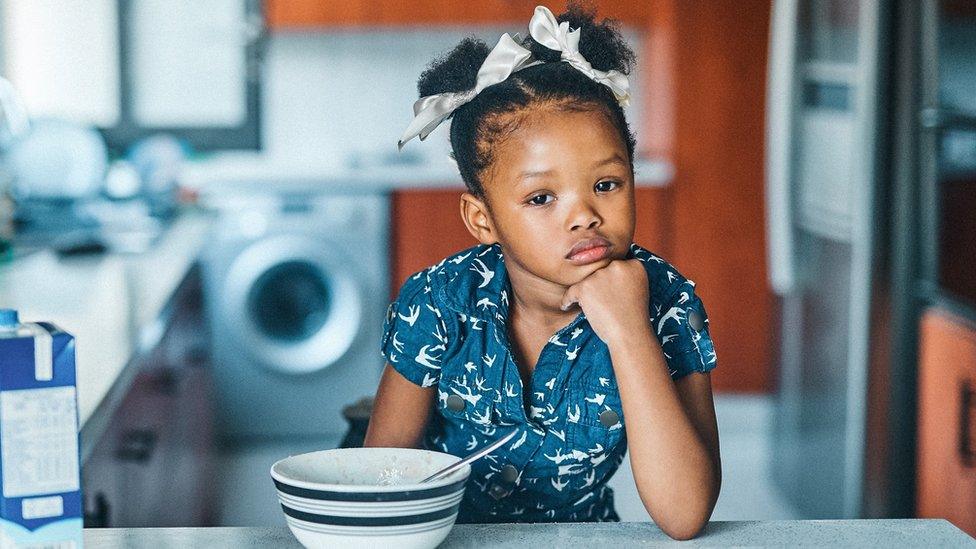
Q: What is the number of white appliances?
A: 1